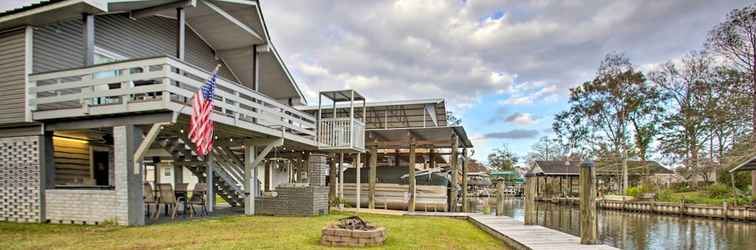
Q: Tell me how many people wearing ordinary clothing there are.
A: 0